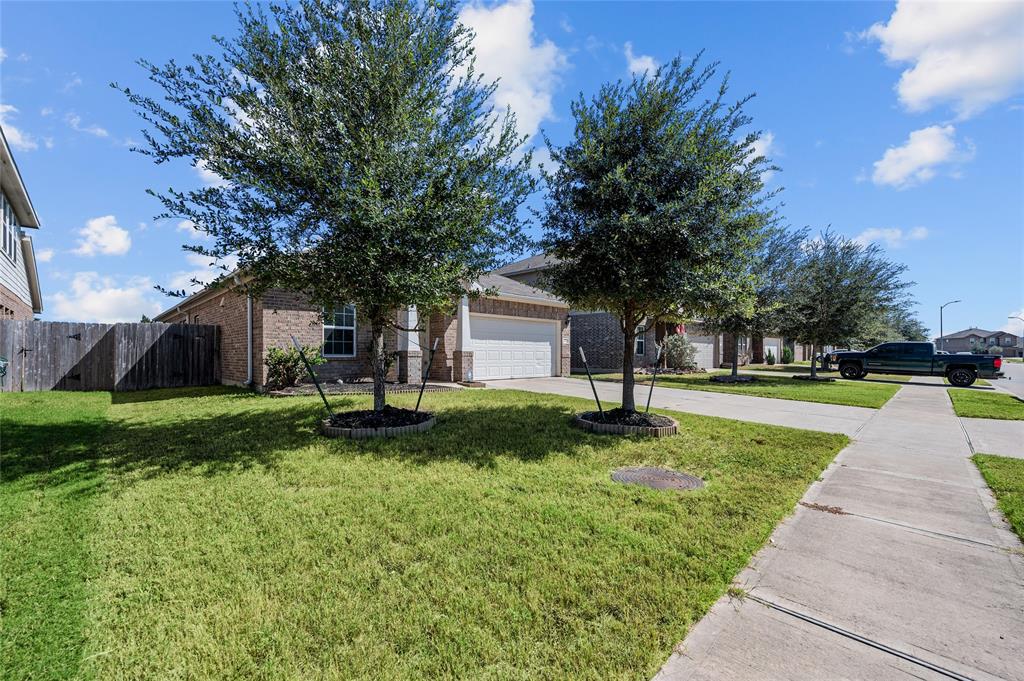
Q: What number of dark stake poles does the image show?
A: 4